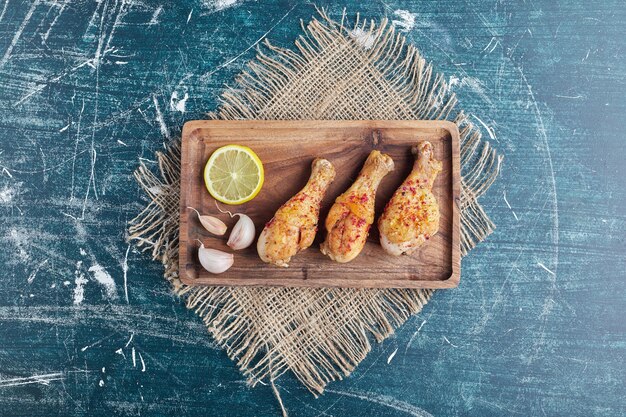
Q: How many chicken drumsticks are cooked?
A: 3